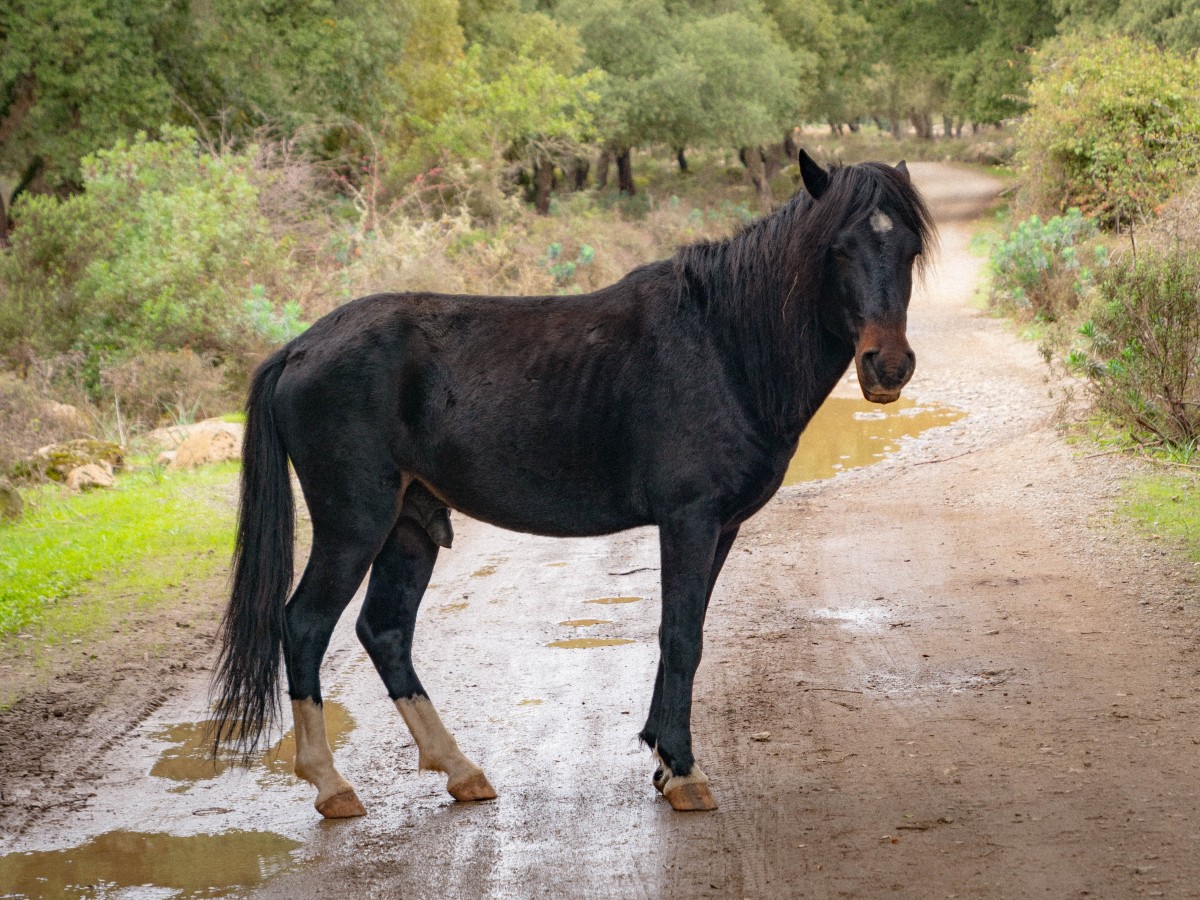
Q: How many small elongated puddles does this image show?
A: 3